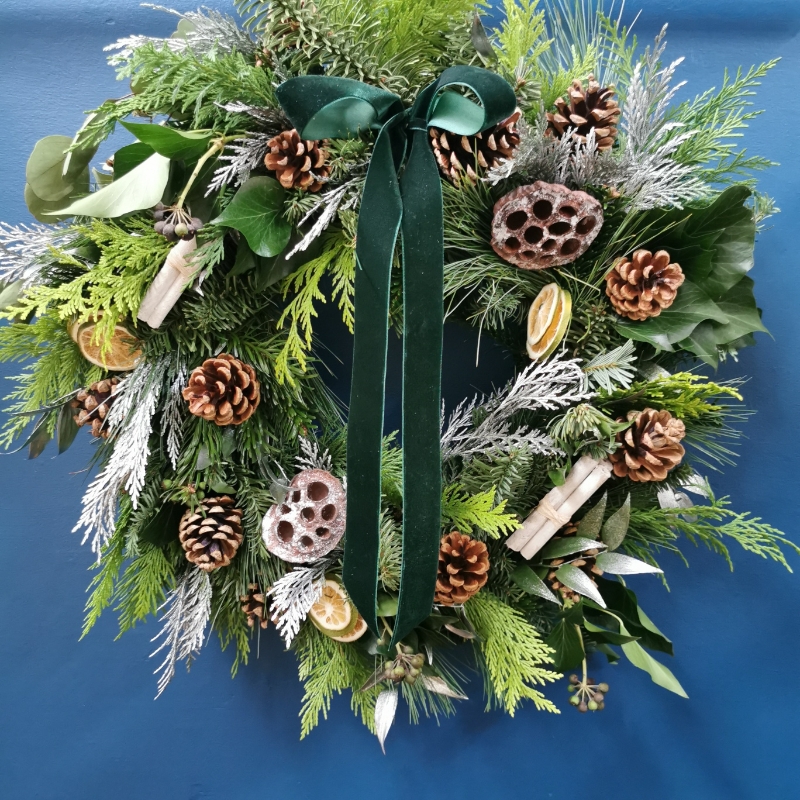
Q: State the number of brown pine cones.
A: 11